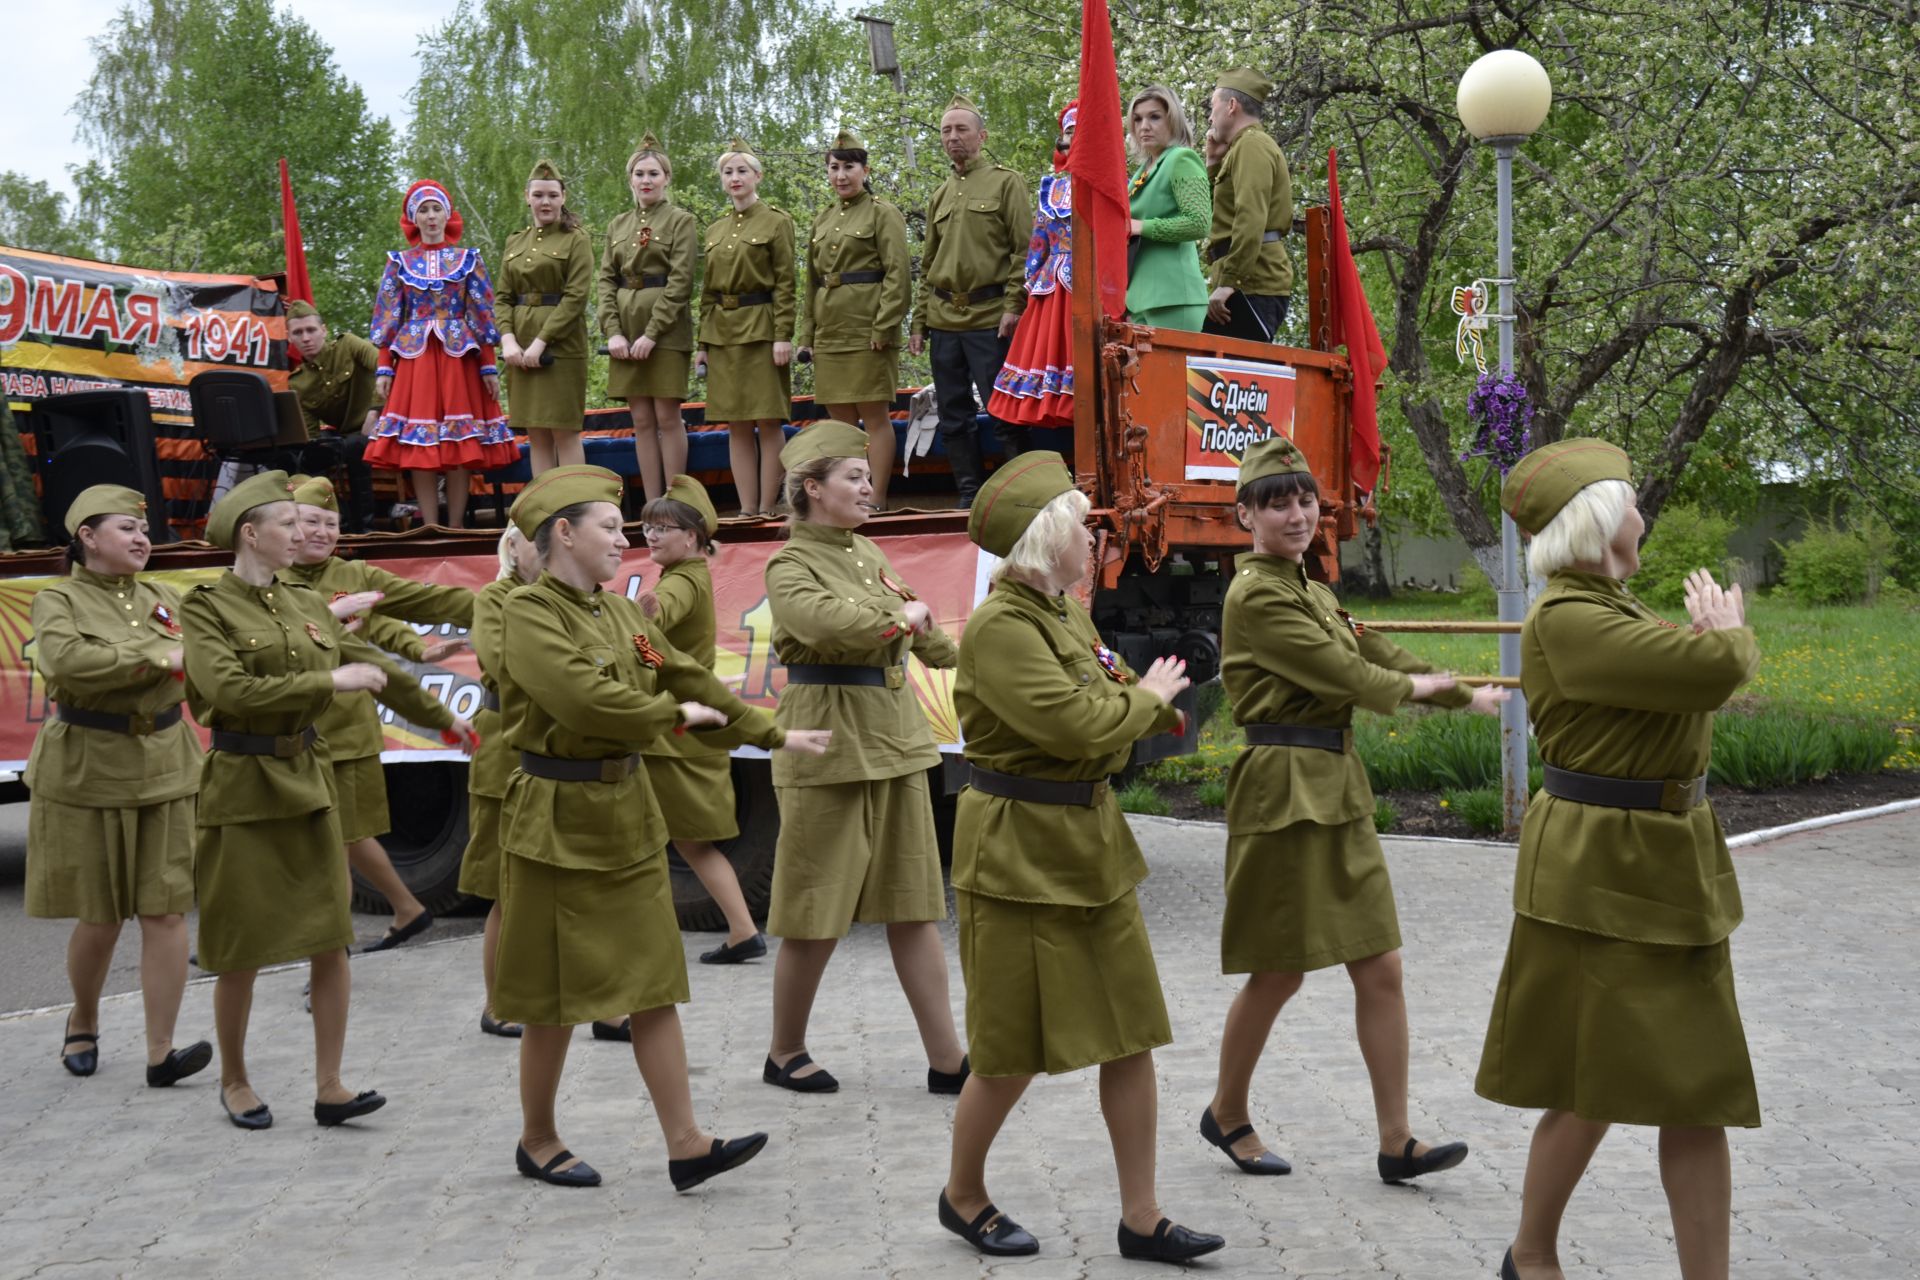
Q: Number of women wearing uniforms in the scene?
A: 14